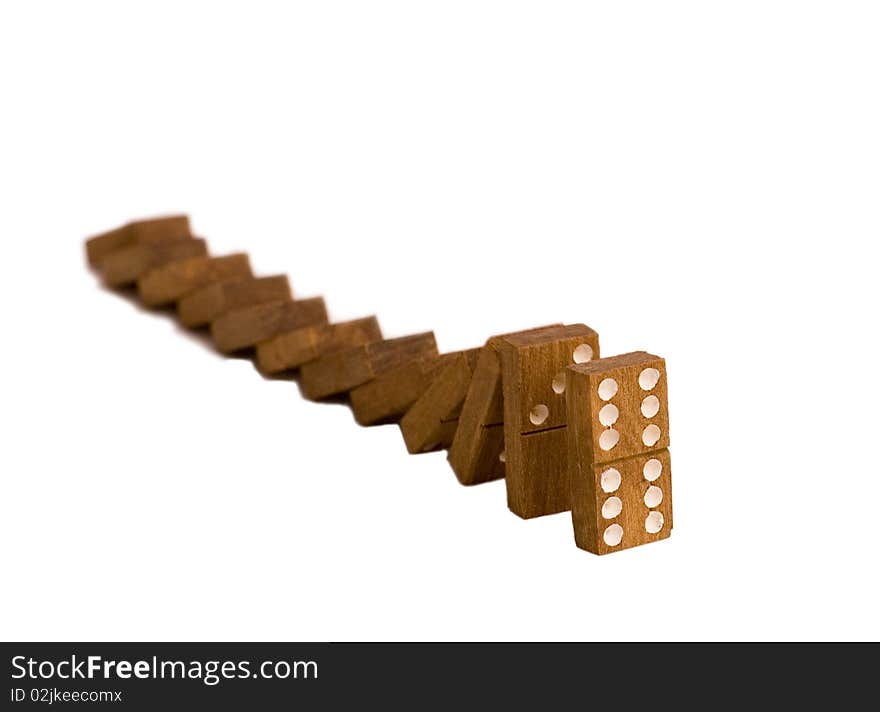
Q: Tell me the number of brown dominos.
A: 12